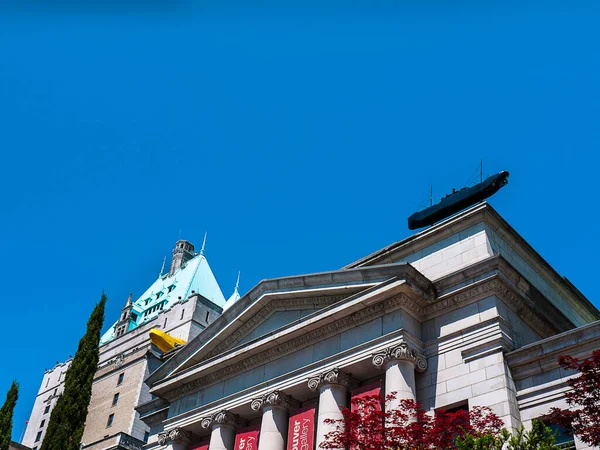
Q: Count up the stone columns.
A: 5